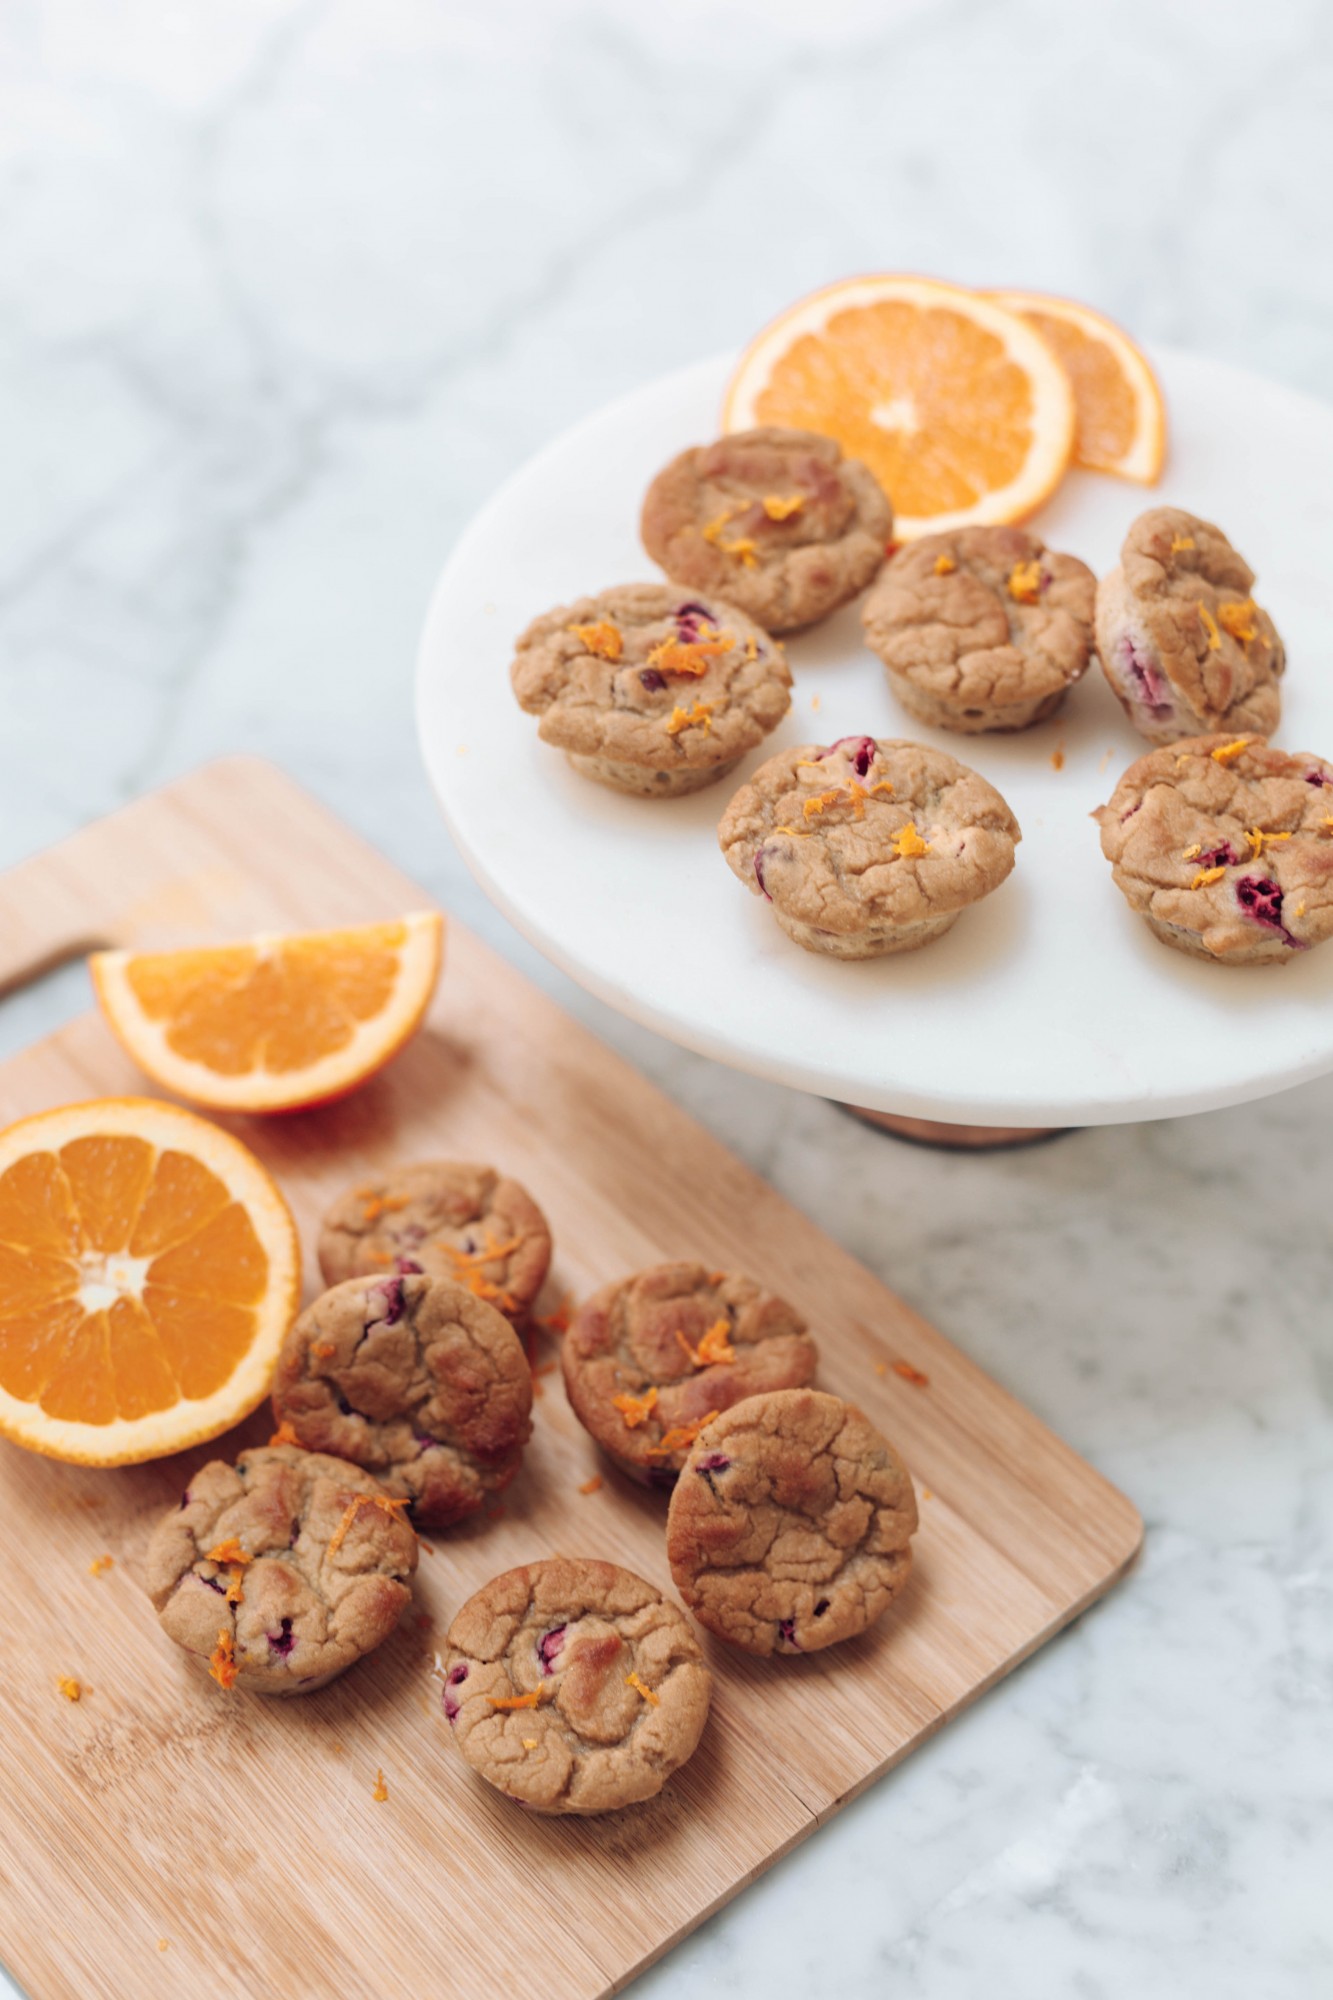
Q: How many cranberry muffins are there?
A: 12